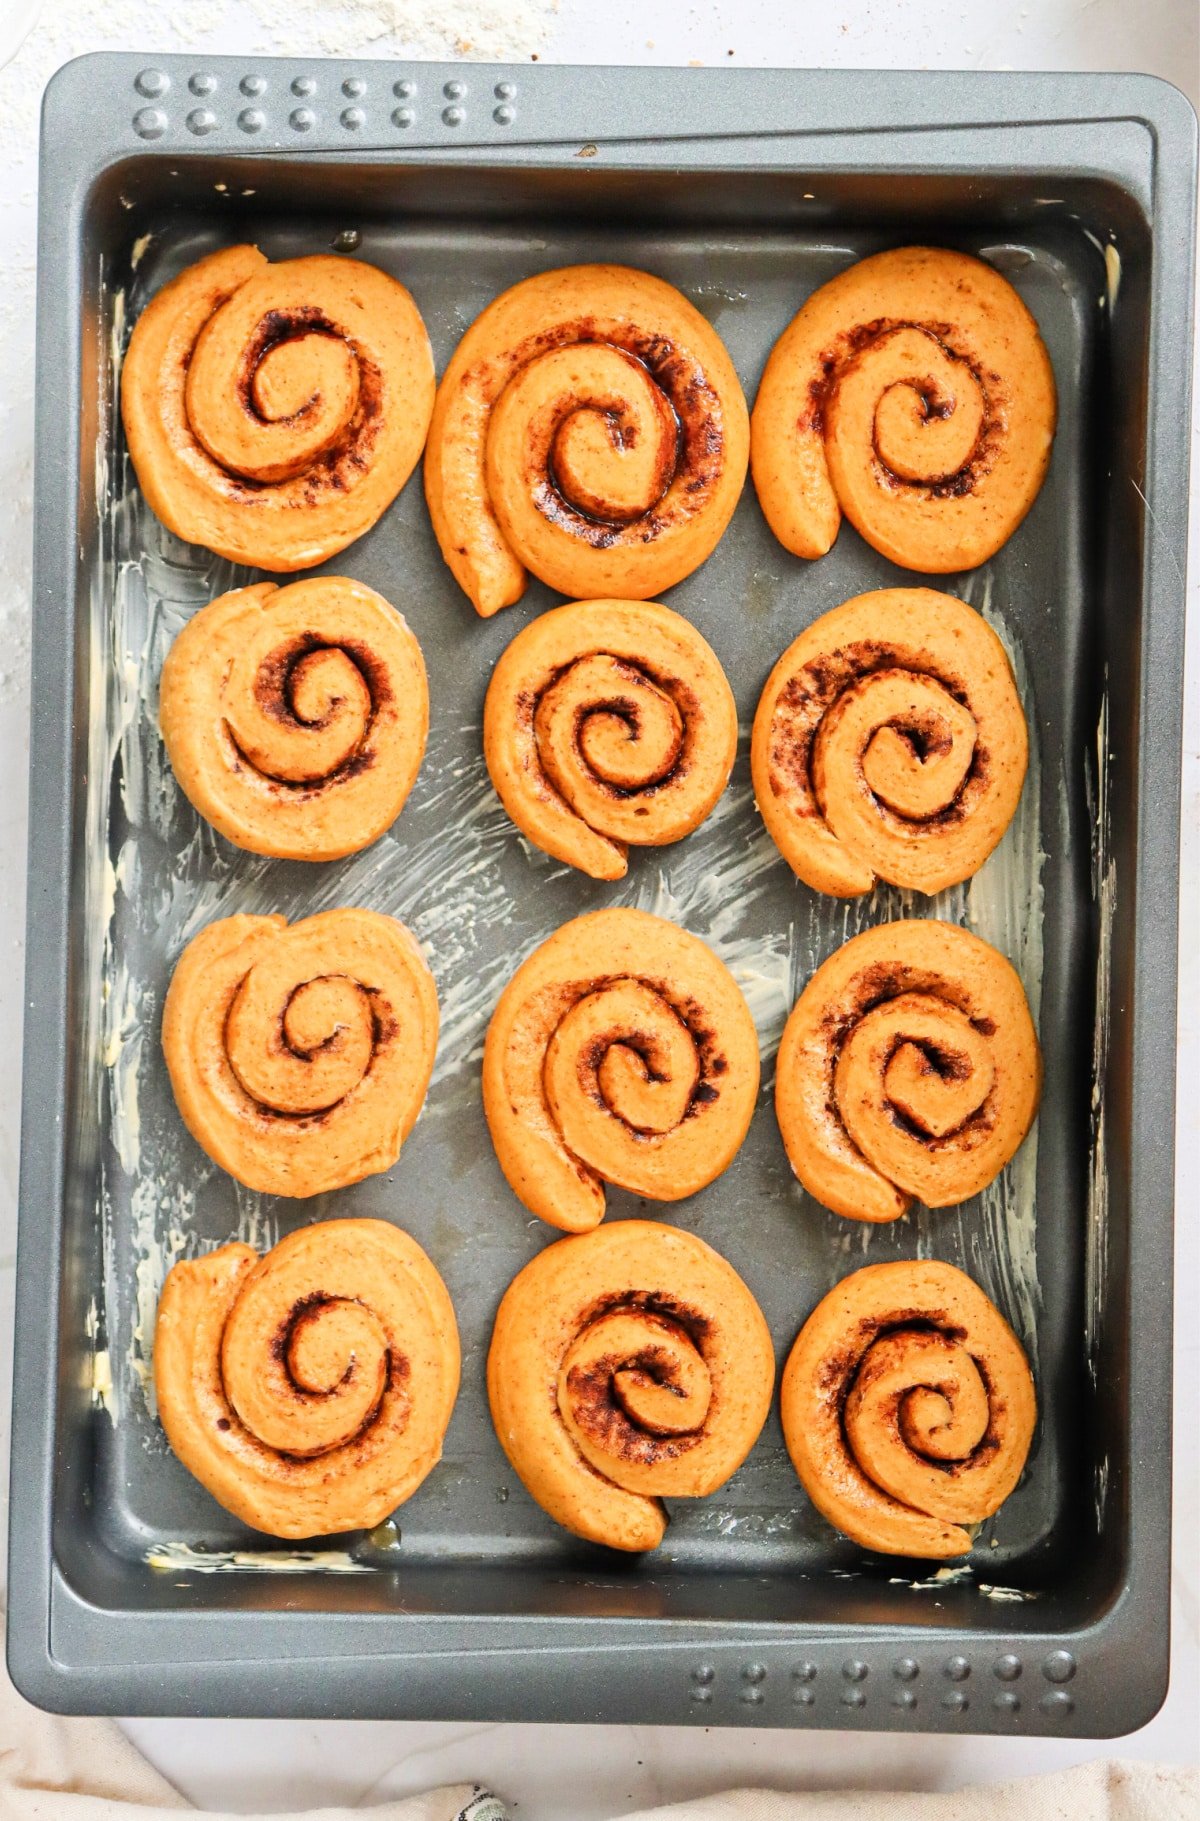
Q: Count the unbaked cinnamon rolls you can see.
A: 12